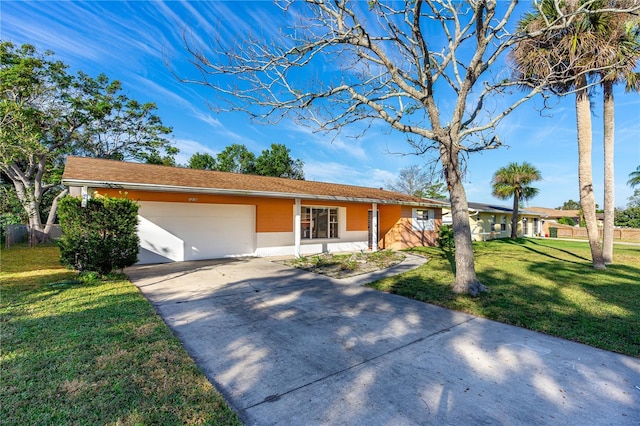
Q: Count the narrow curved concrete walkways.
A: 1